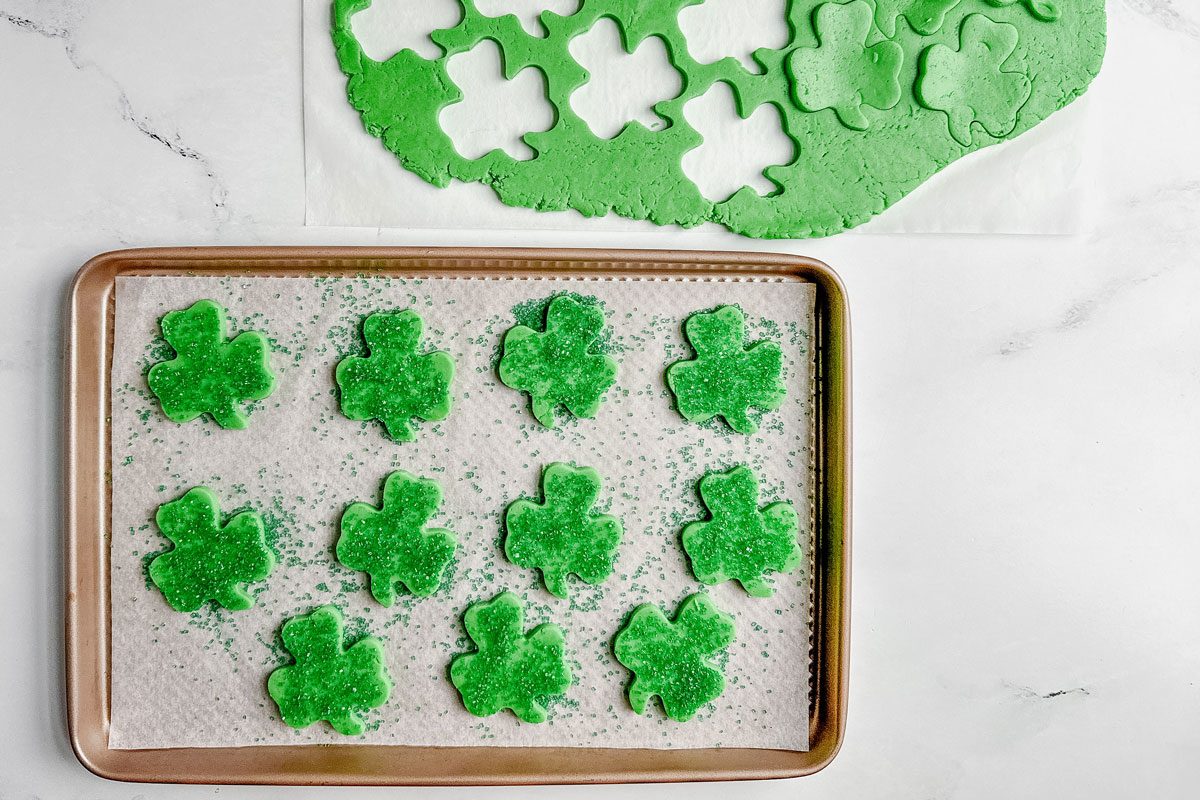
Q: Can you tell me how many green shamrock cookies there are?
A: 11